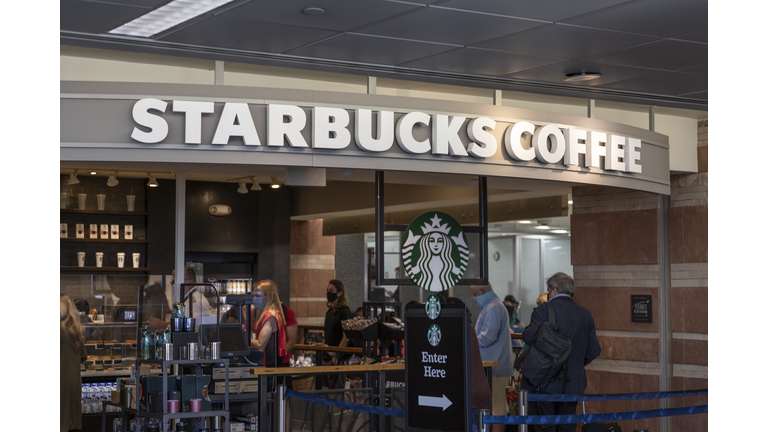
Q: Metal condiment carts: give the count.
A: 1